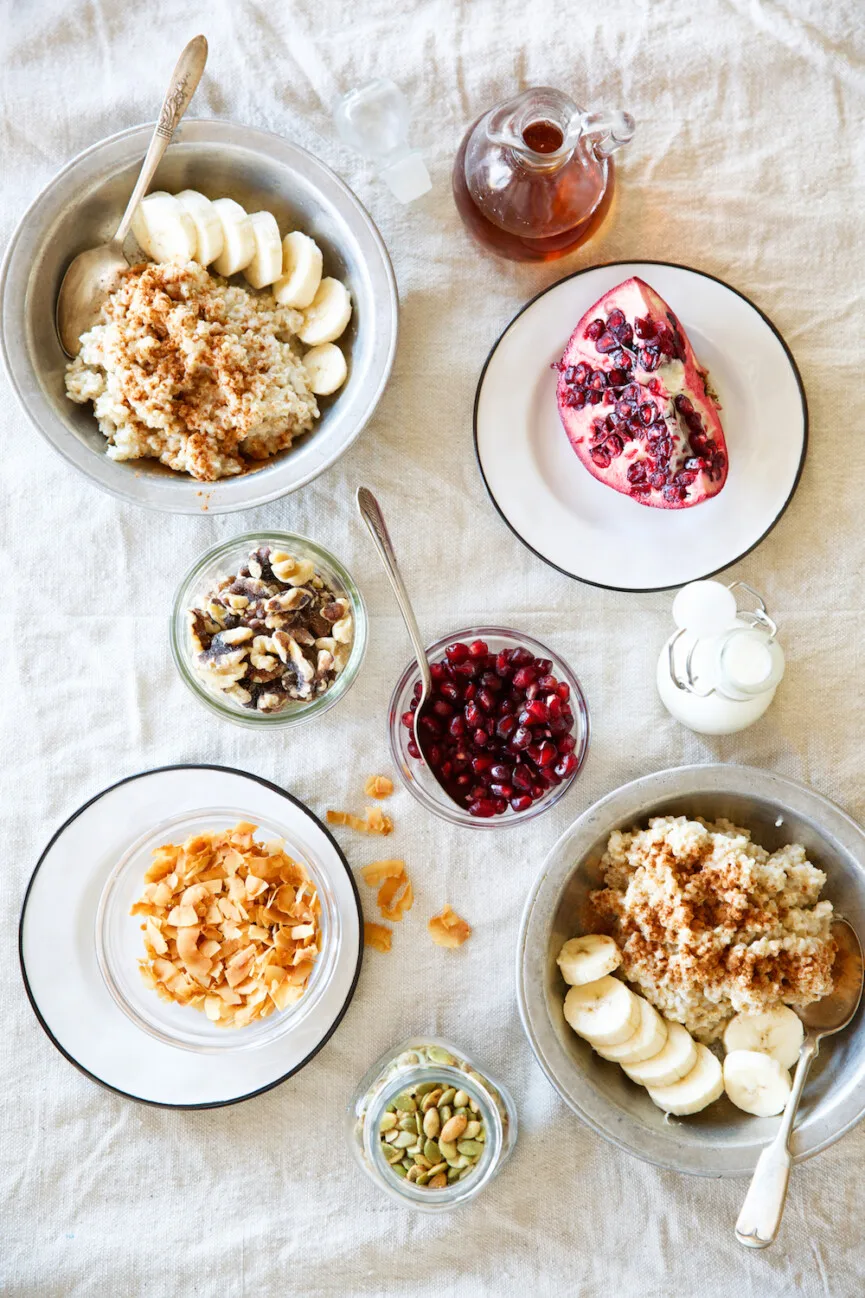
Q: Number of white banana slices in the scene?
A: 14